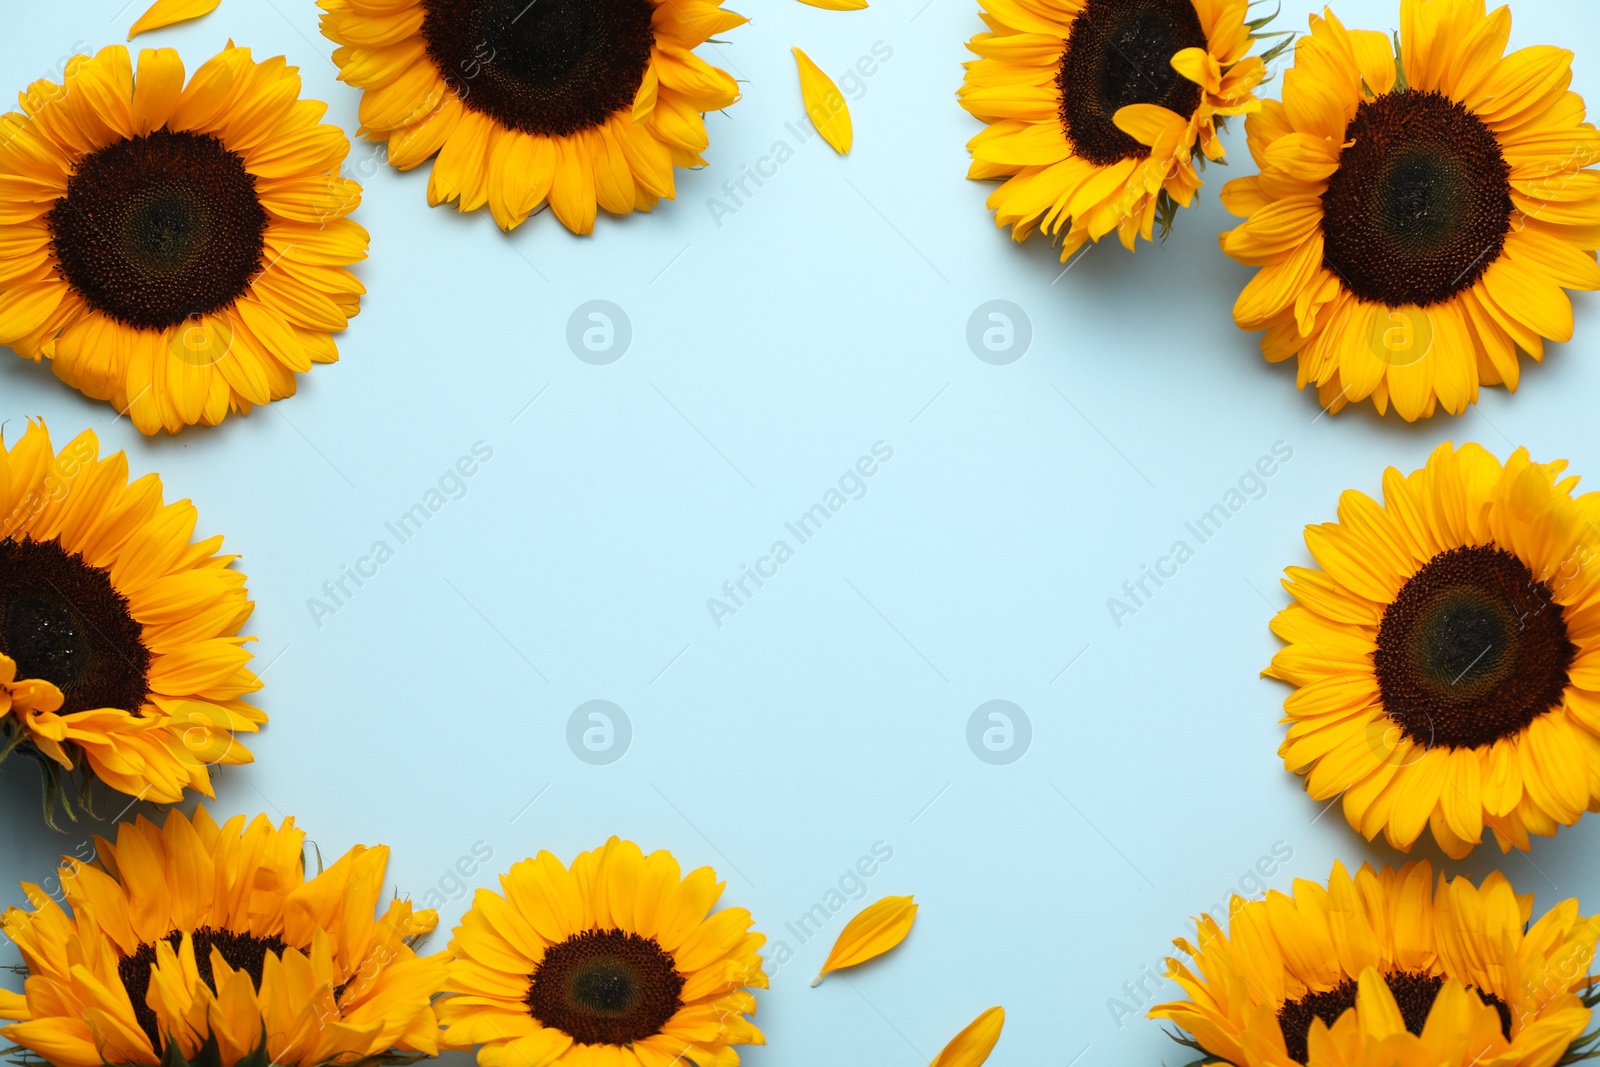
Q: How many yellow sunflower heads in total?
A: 9